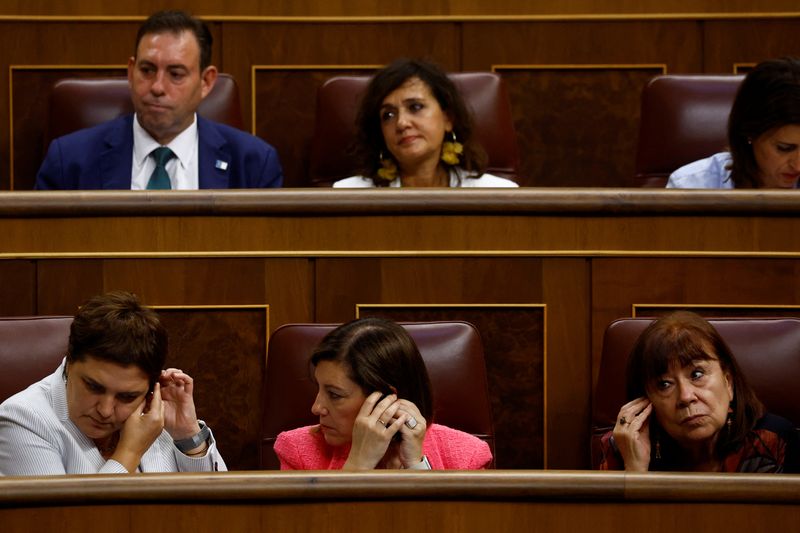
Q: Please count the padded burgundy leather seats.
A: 6